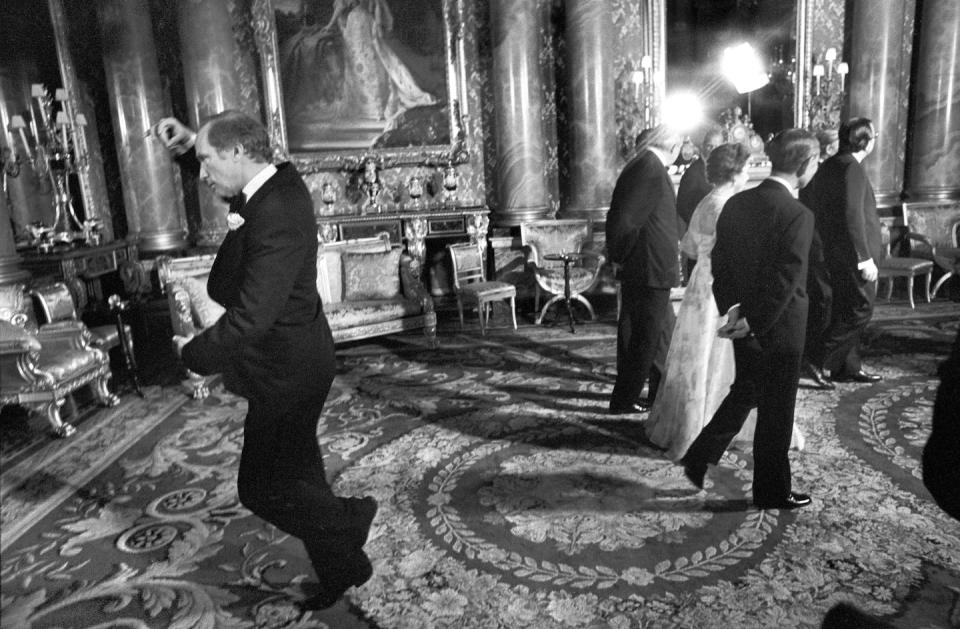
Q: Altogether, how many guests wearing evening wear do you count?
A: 7